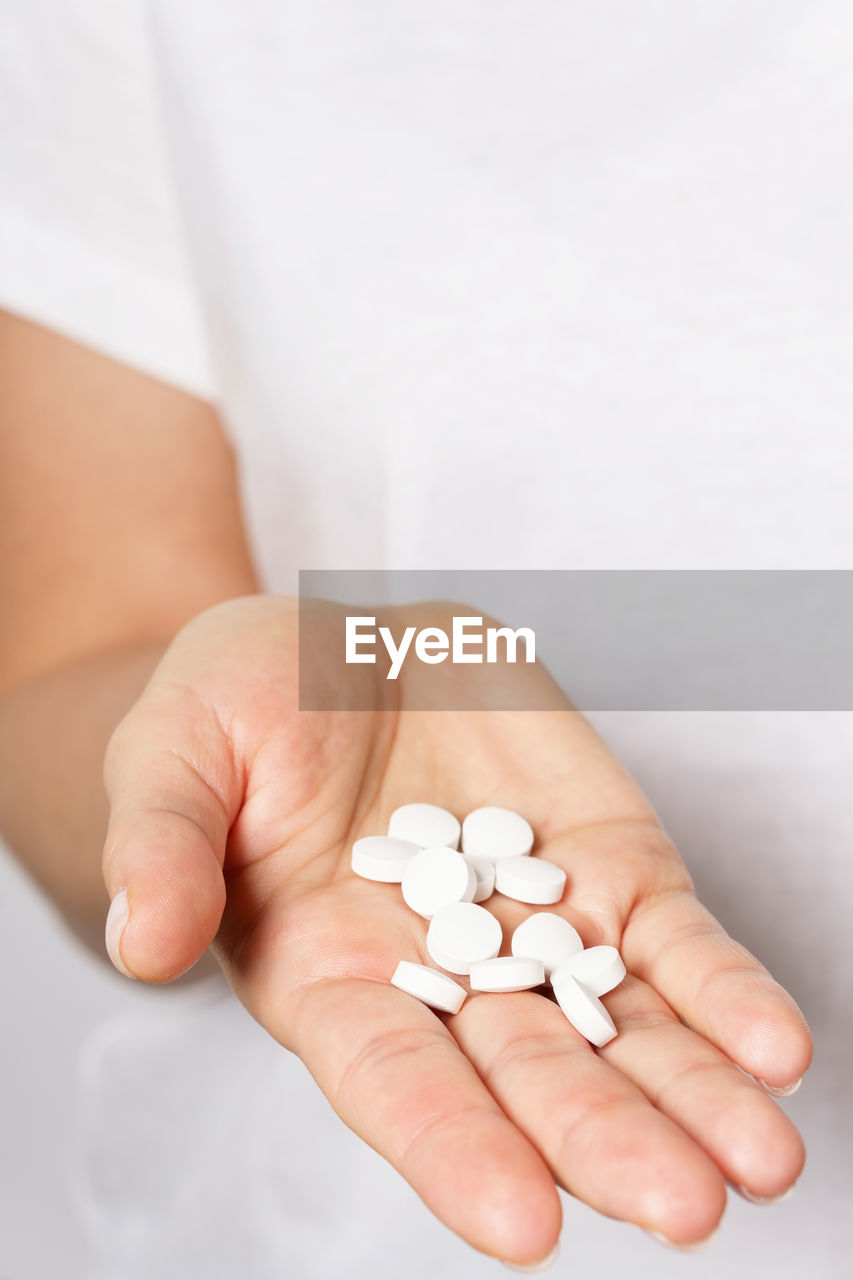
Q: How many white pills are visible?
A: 12